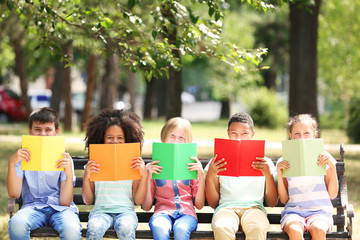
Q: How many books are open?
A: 5